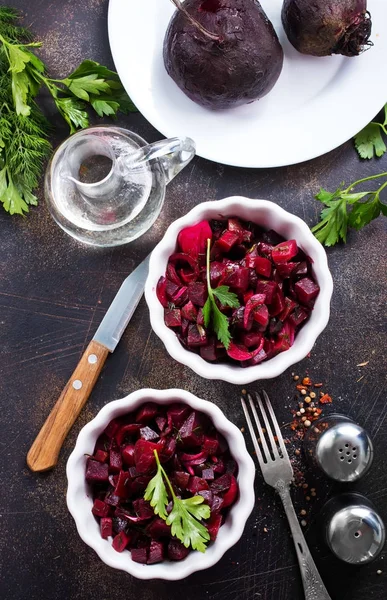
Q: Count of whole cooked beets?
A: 2